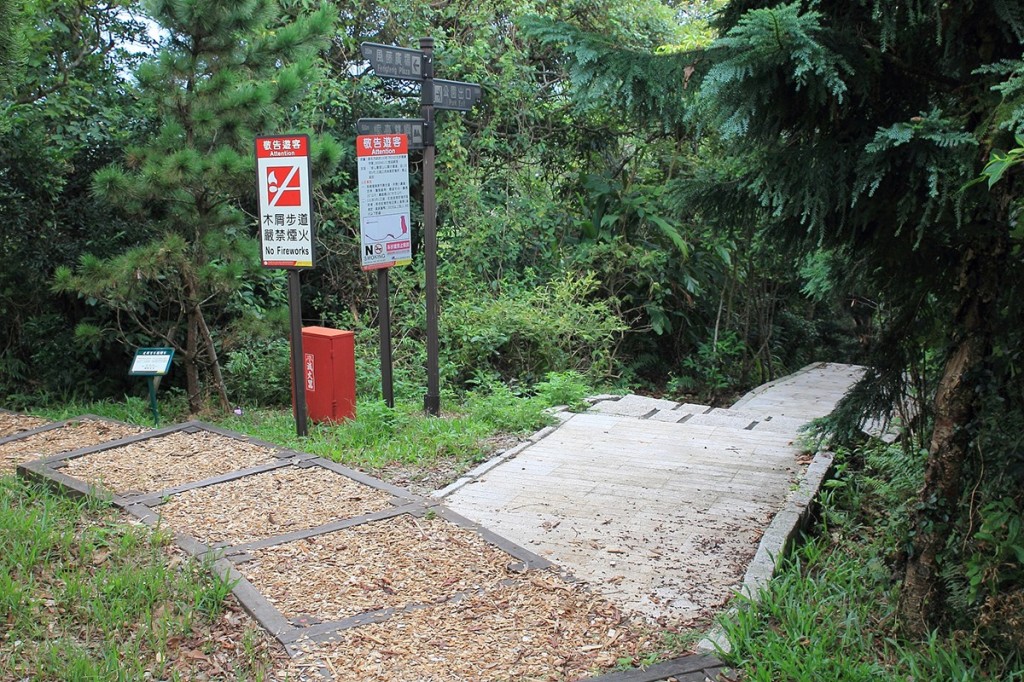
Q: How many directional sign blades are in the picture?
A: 3